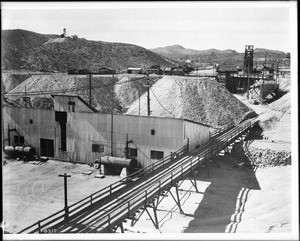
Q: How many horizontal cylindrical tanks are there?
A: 2